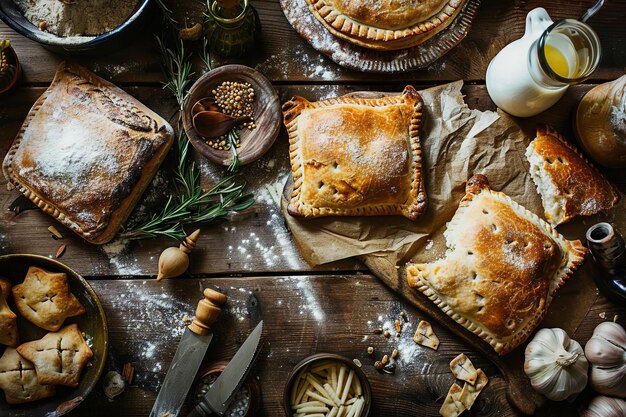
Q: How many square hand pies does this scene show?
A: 3